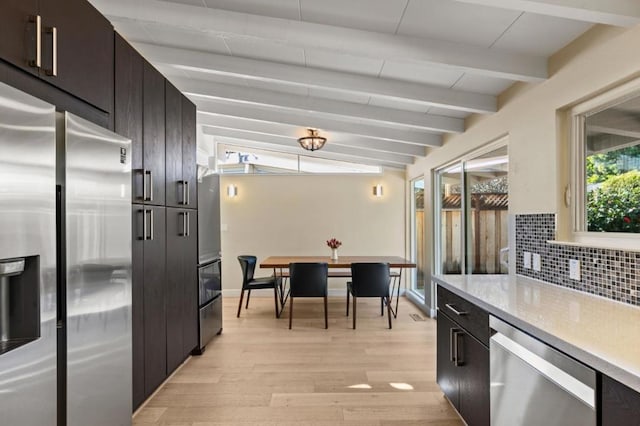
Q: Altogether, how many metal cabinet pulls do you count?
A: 13